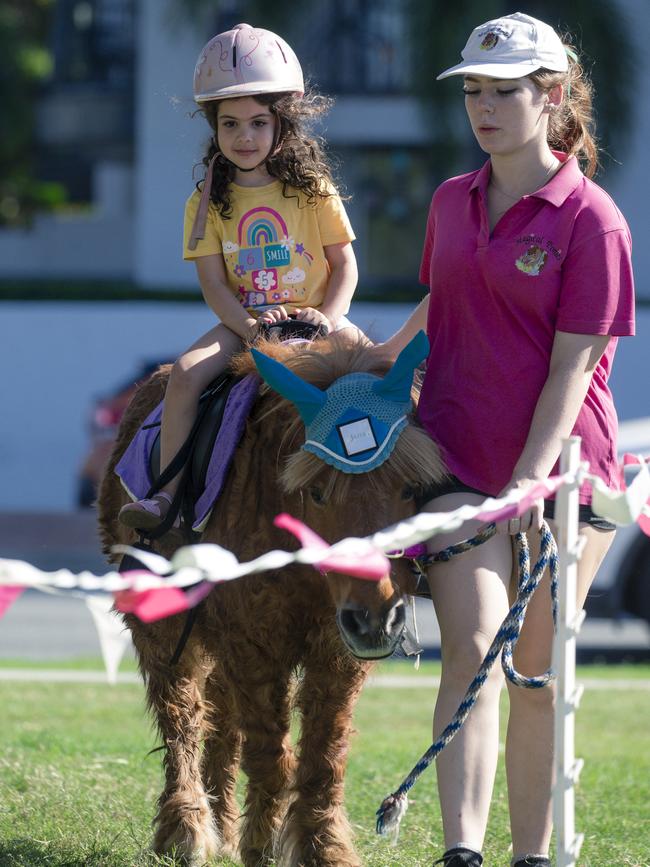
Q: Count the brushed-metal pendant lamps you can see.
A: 0